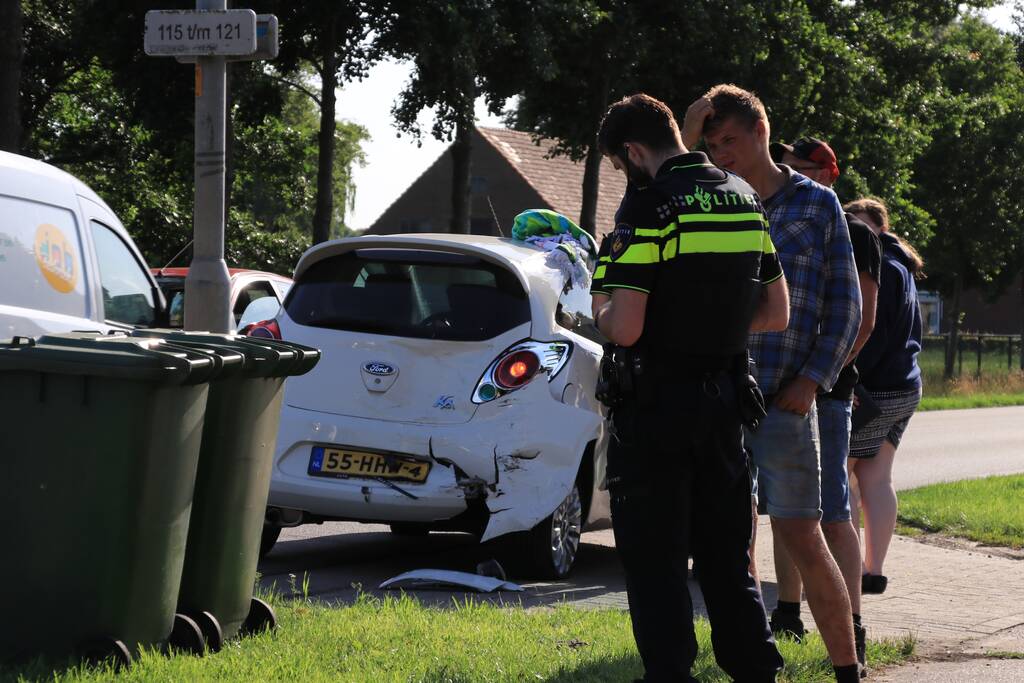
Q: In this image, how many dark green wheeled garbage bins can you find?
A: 2